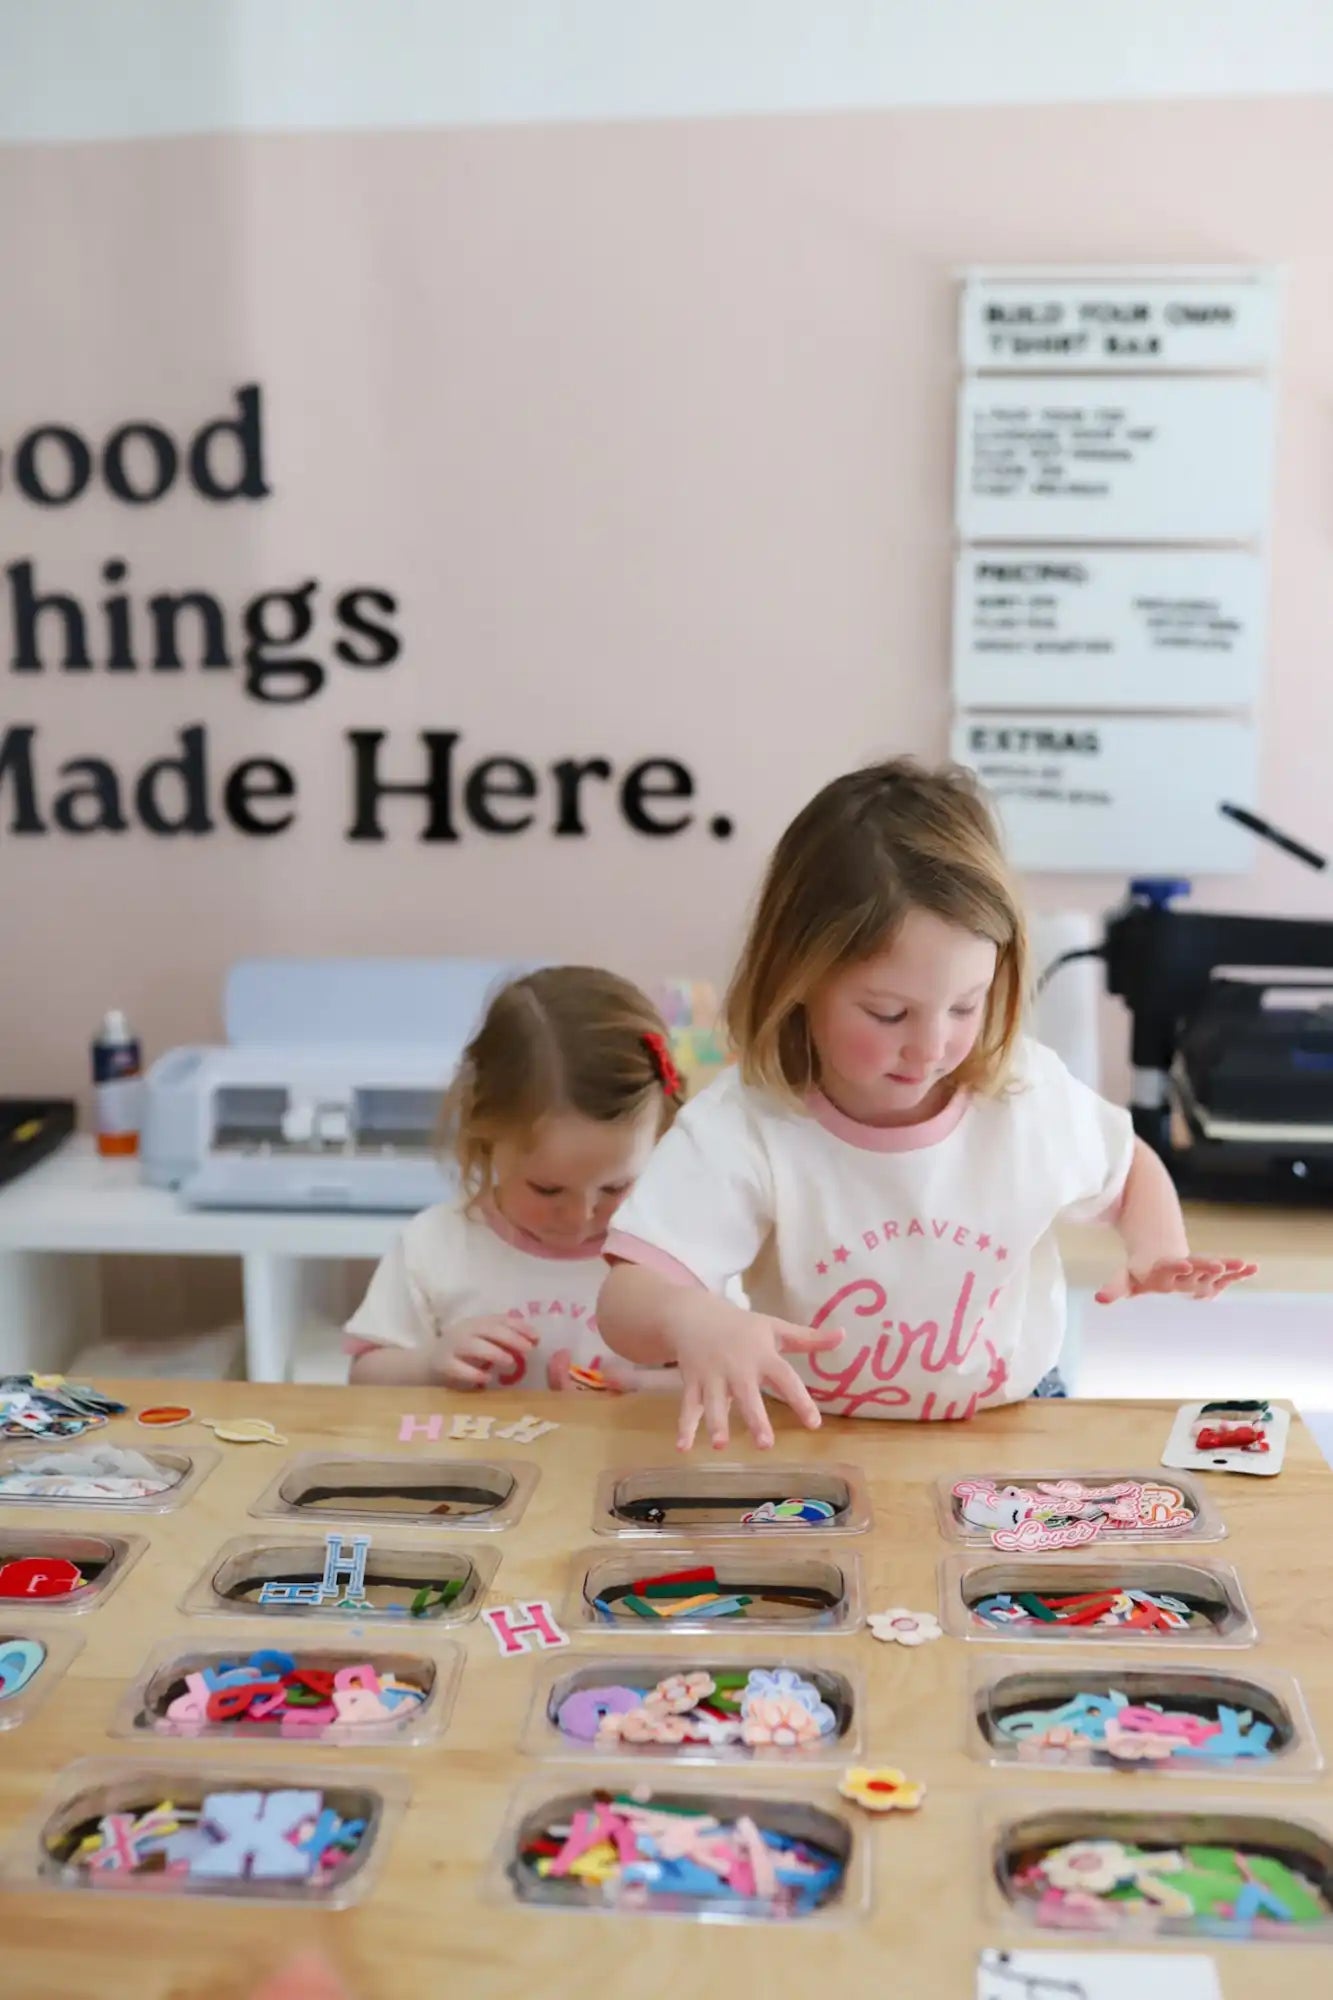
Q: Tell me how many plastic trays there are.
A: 15